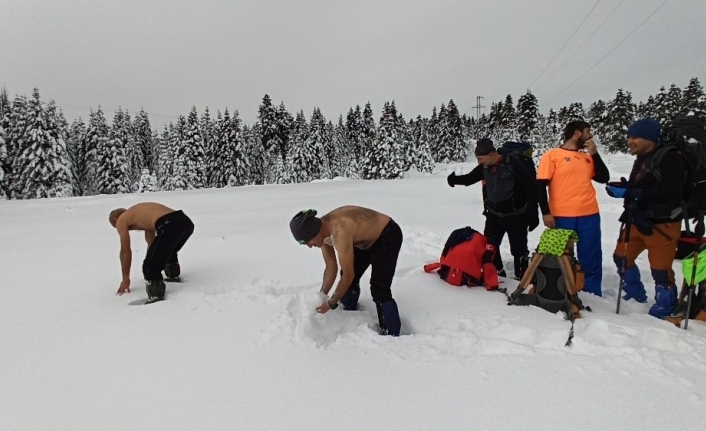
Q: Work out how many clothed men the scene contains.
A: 3